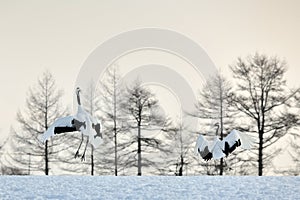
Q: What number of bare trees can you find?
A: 7